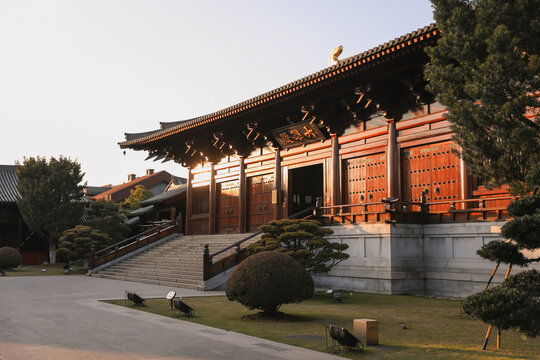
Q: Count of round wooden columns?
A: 7